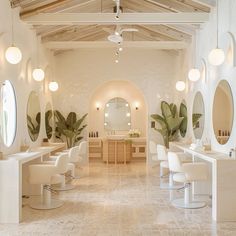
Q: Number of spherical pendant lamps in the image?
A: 6